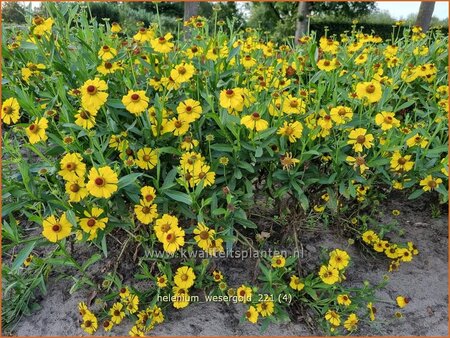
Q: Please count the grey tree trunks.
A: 3